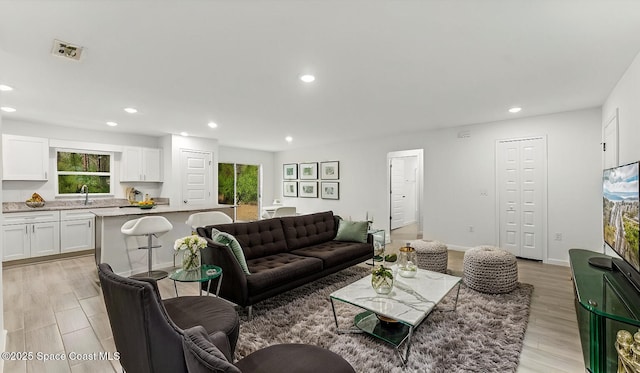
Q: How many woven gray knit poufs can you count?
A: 2